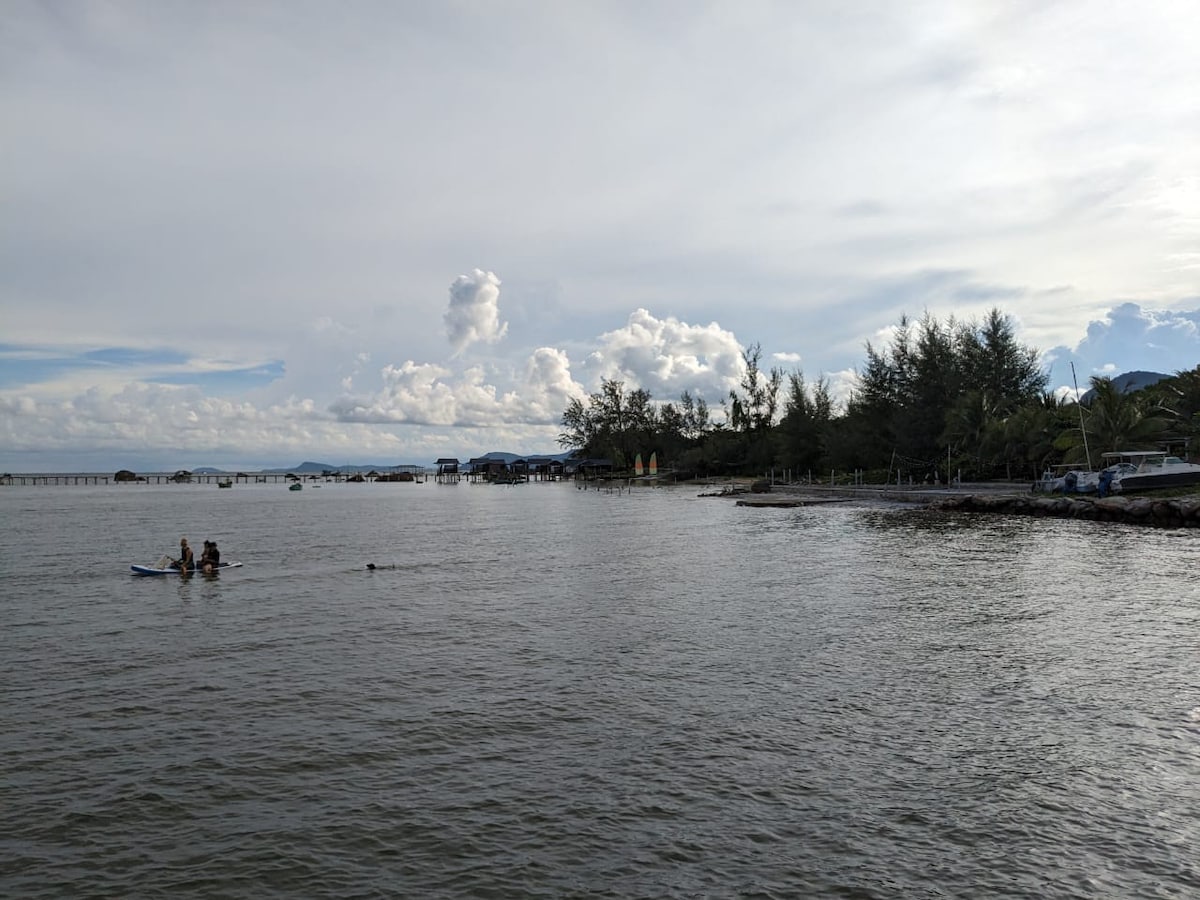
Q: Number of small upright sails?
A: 2